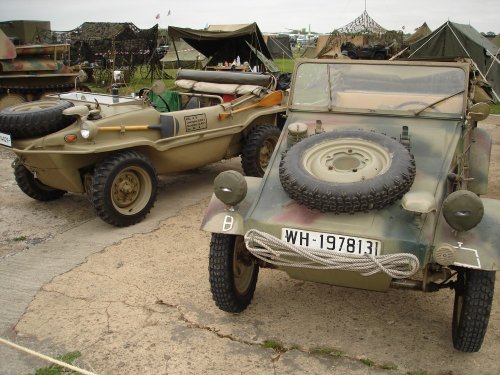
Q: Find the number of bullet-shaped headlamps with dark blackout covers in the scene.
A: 2